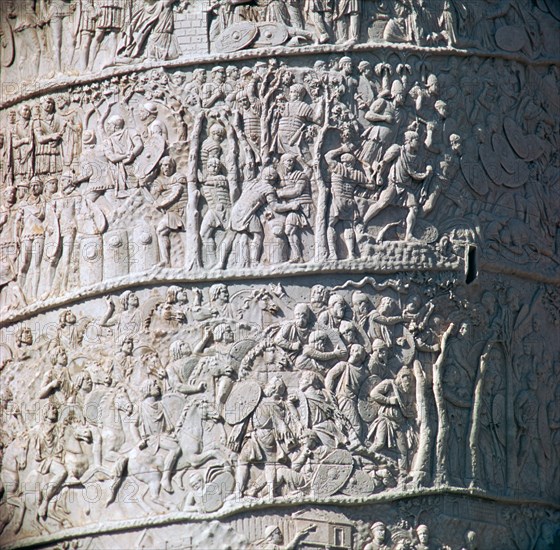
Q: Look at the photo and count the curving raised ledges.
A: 3